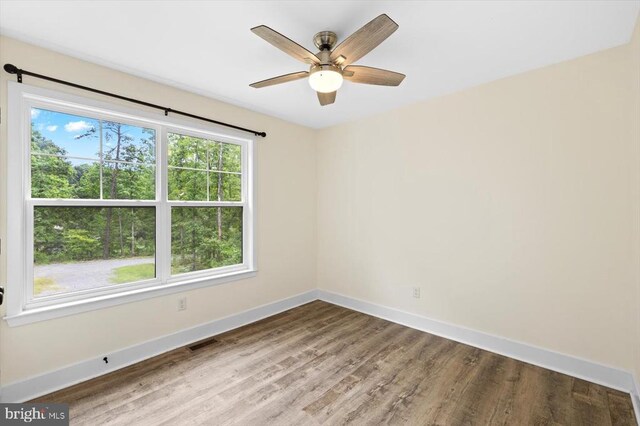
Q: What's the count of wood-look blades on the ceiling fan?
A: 5